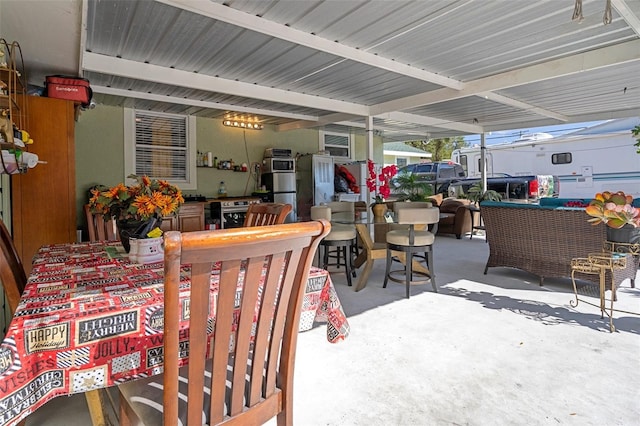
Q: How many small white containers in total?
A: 1